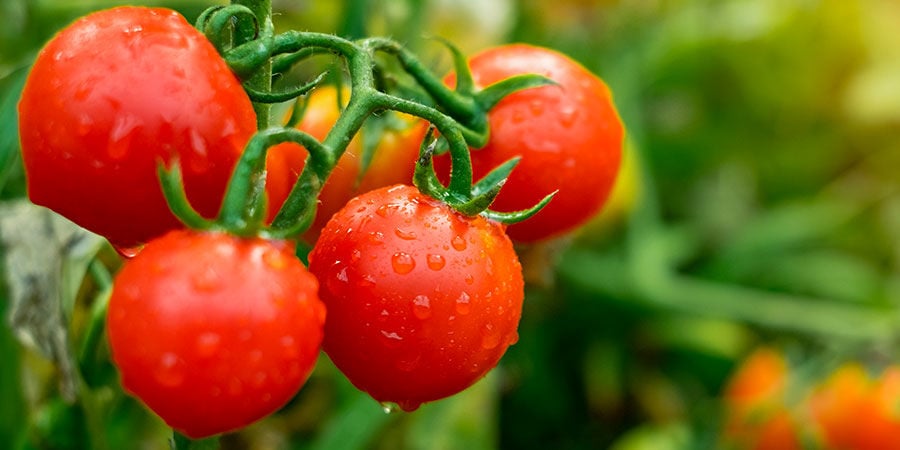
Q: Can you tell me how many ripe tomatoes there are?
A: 4